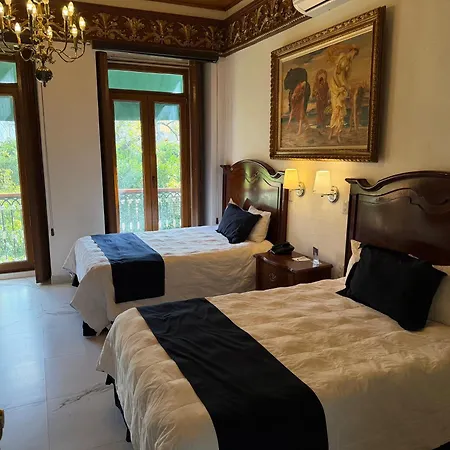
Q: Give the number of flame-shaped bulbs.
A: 11